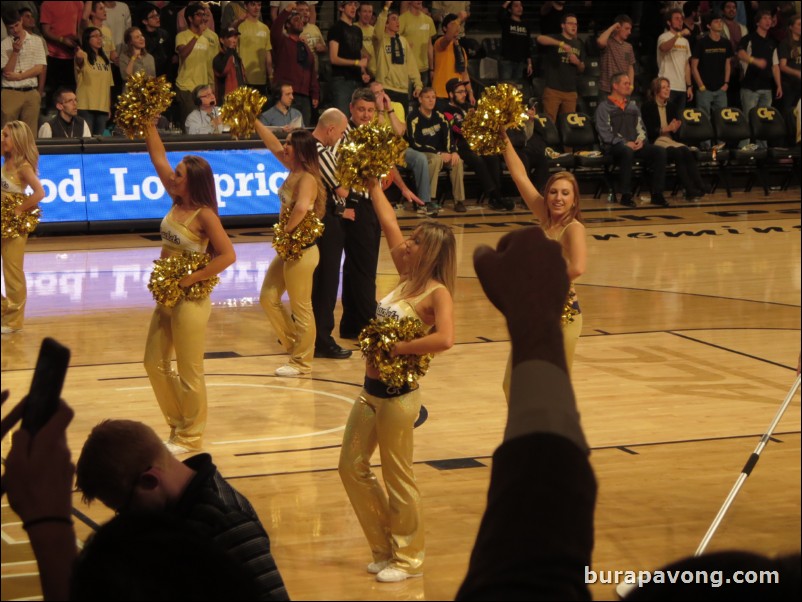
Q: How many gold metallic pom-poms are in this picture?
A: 9